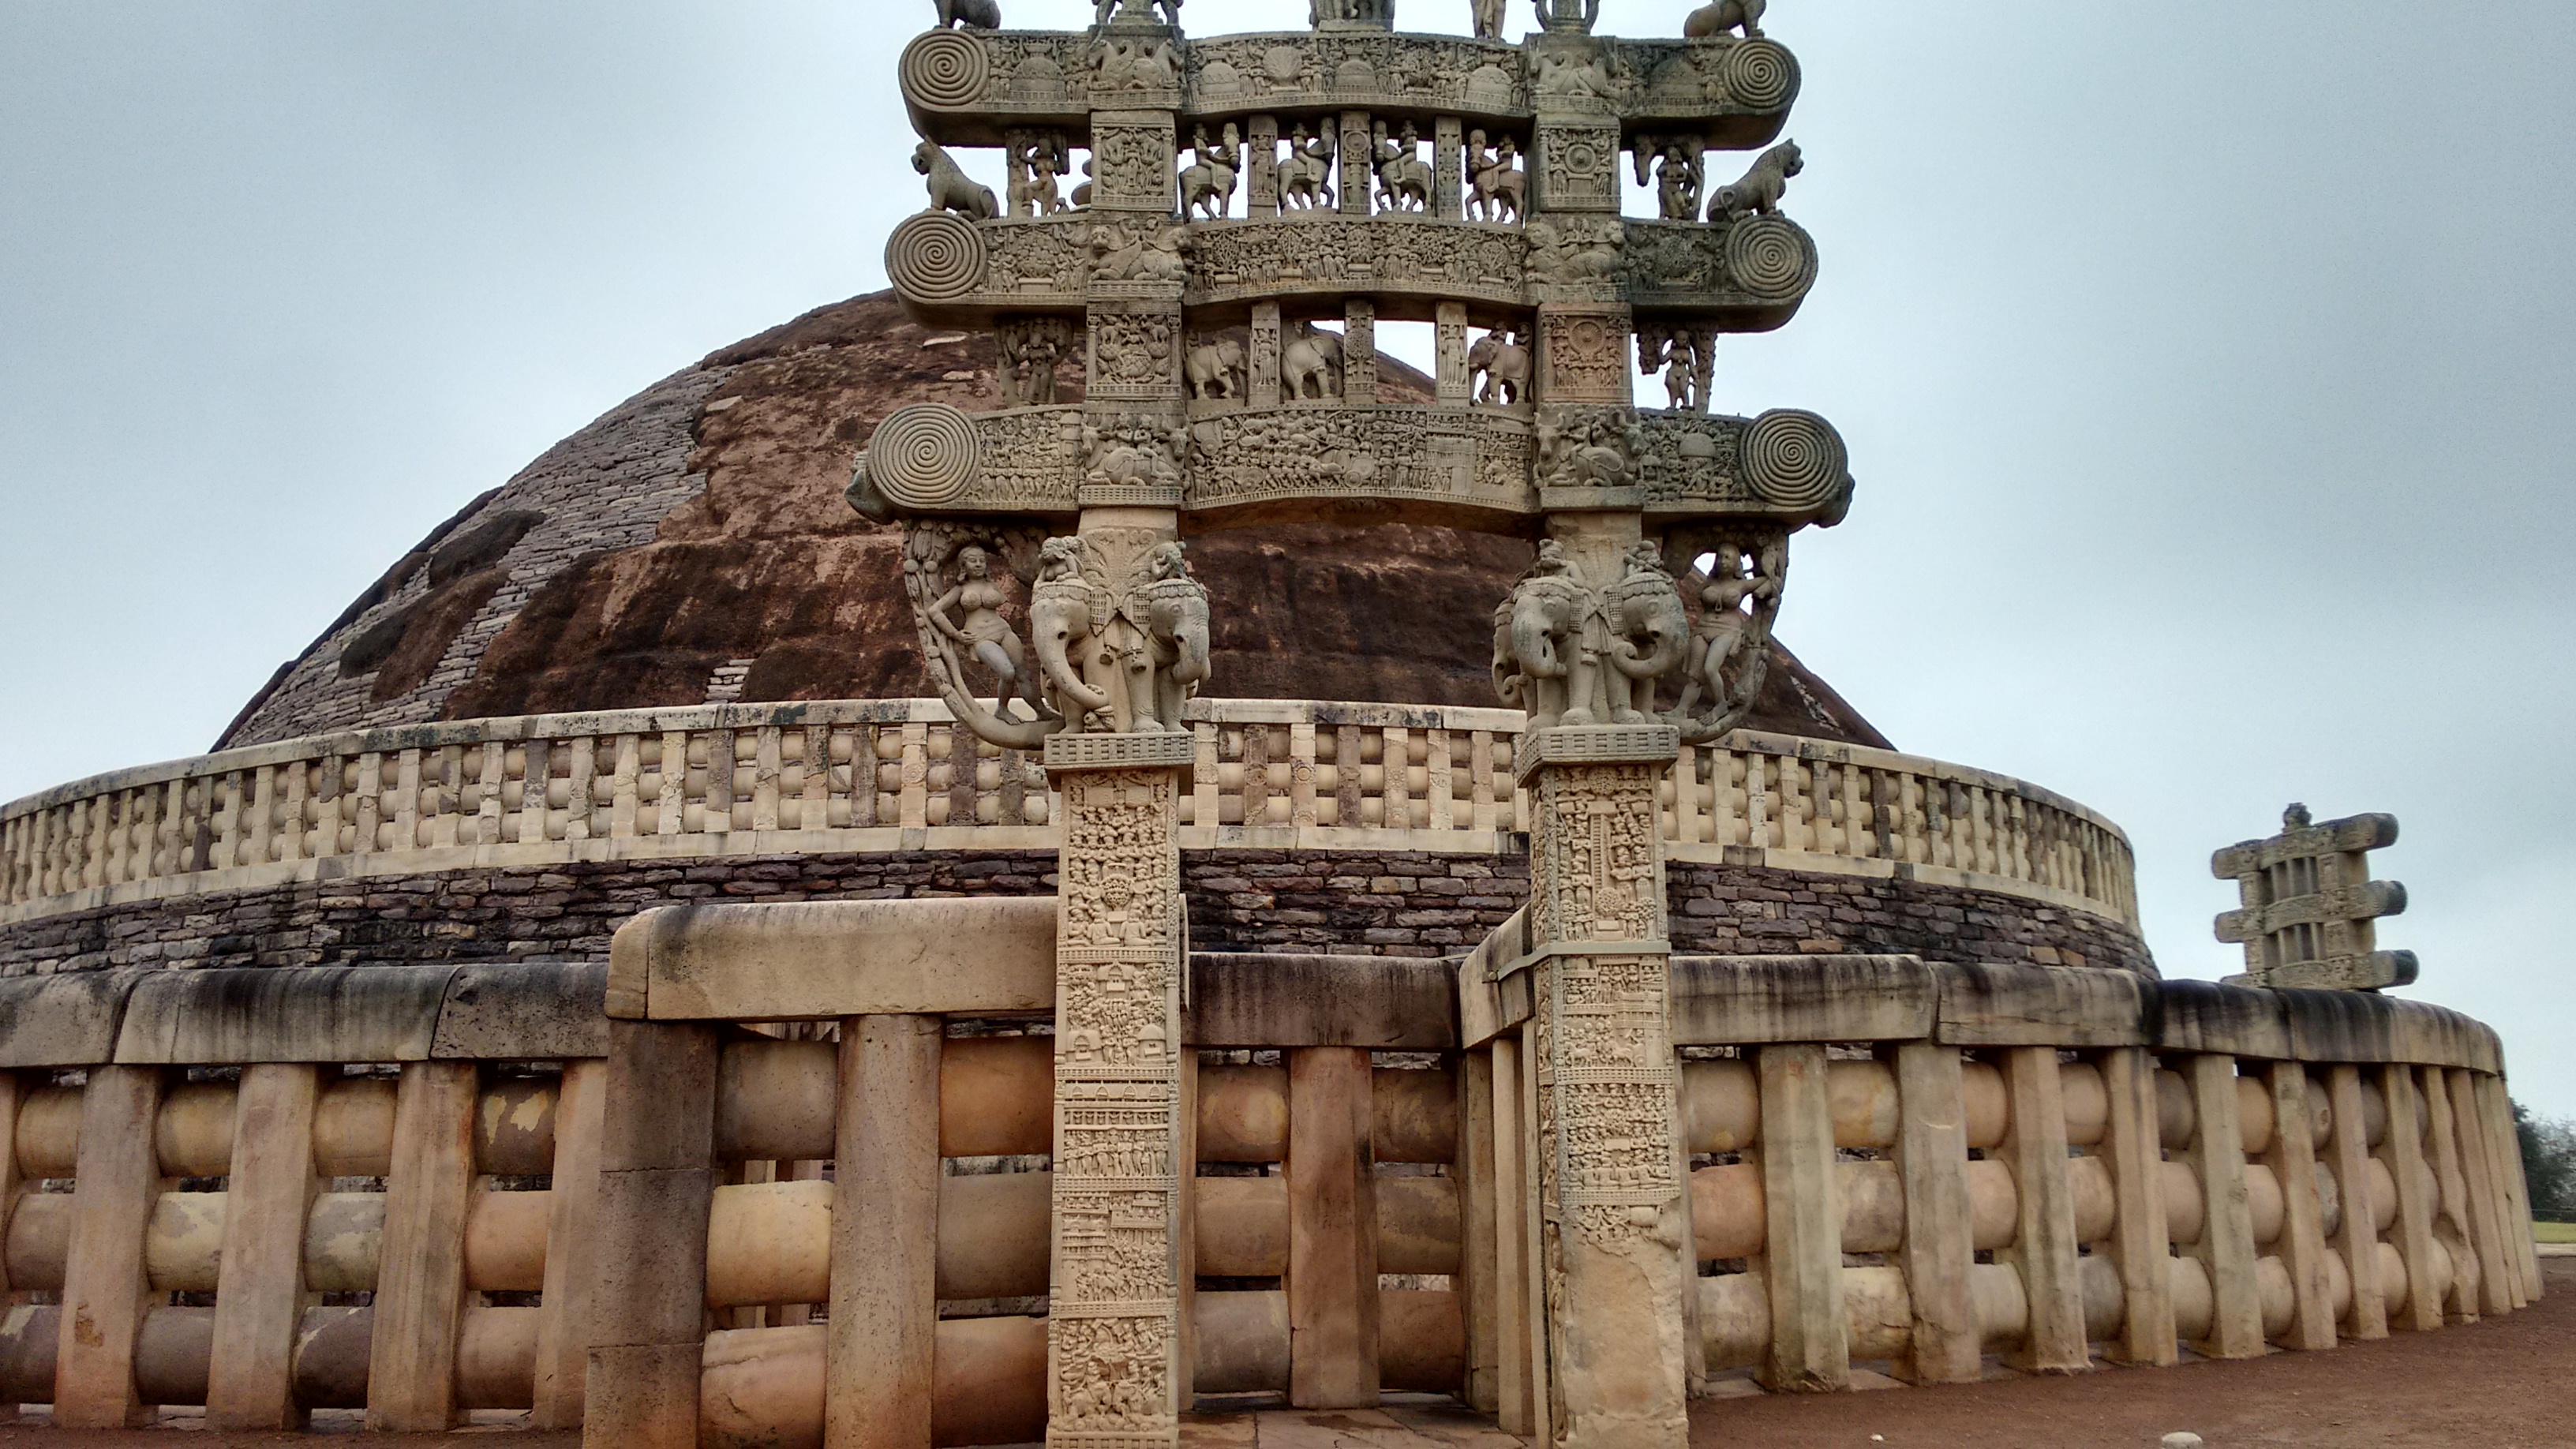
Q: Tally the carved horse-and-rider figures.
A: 4